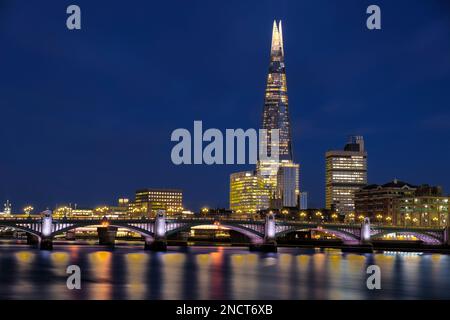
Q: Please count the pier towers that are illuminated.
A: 4